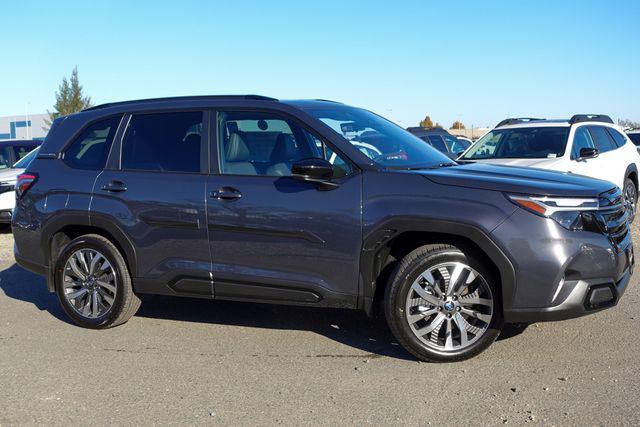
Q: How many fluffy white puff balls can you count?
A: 0